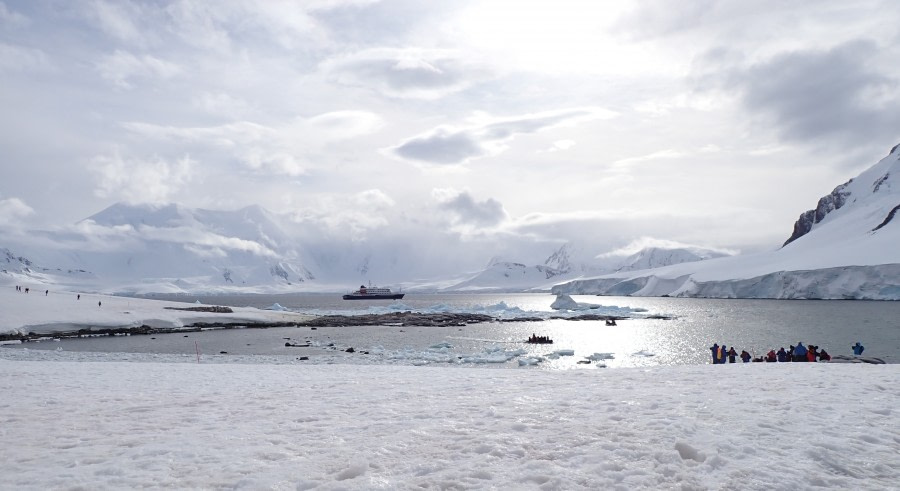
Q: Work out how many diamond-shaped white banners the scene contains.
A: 0